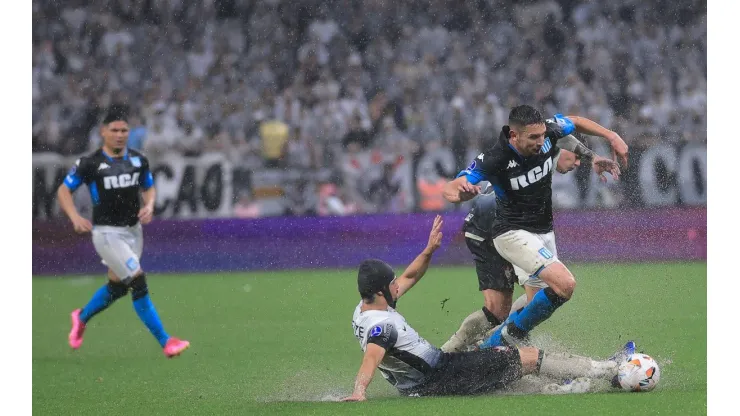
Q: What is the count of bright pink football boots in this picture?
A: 2